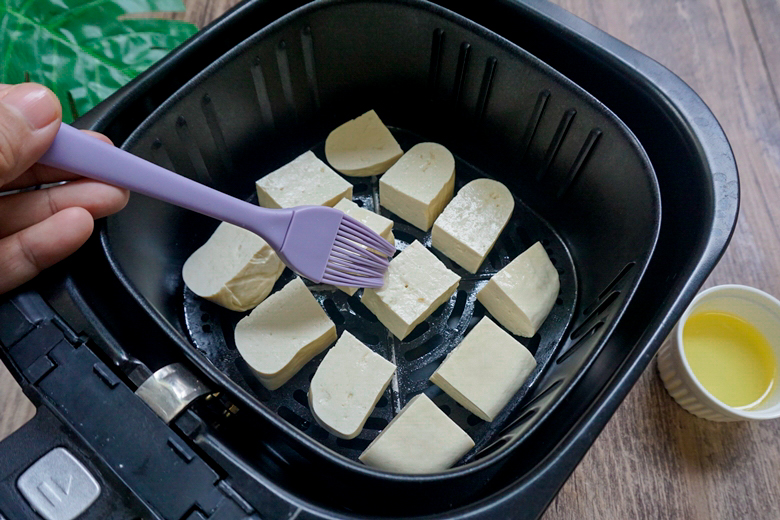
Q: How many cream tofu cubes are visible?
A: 12